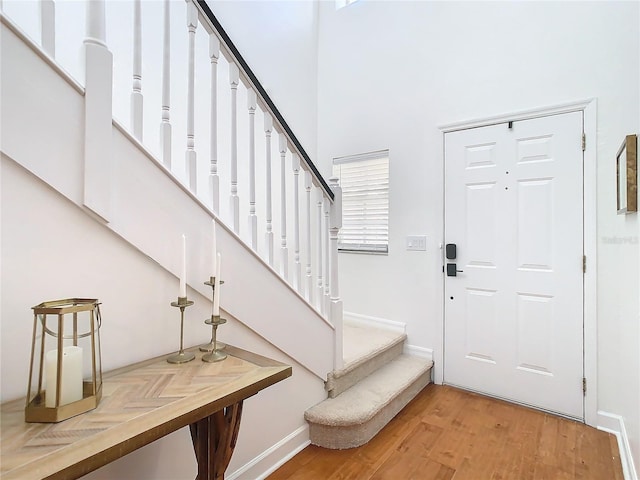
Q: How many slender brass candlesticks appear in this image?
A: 3